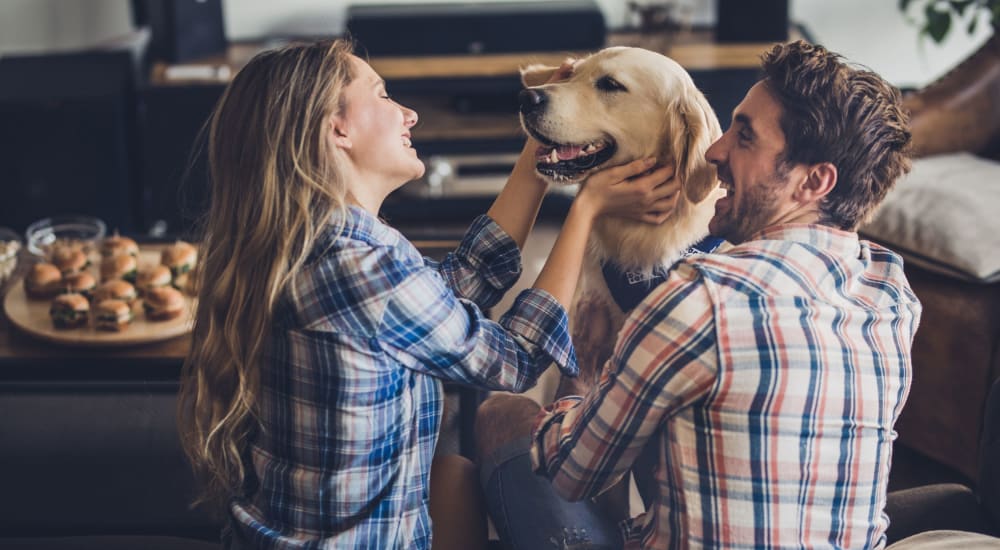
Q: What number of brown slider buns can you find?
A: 11